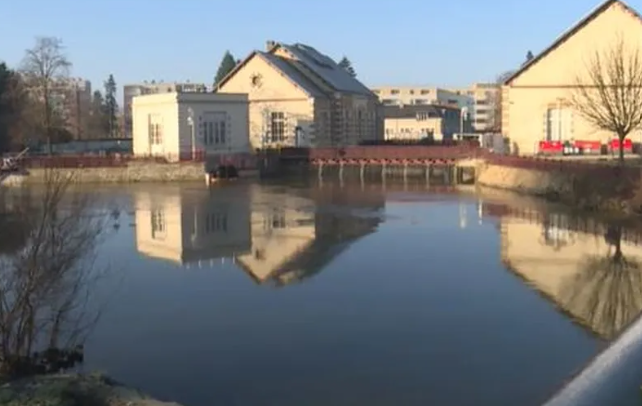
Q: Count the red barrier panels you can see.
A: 3